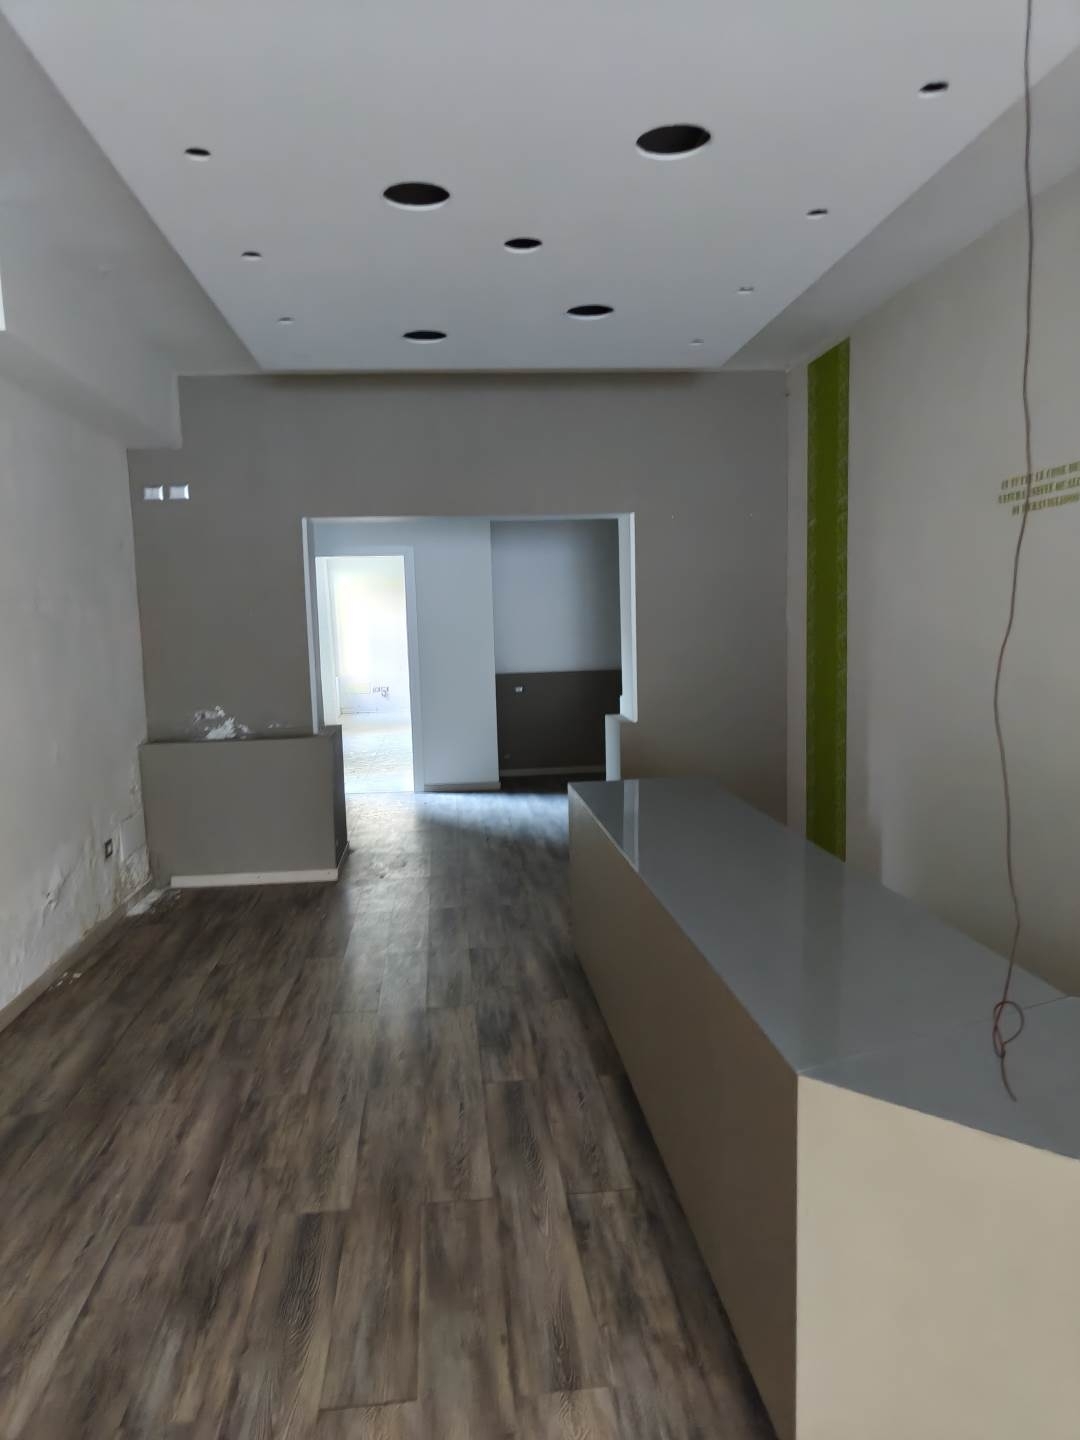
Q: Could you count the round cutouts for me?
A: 12